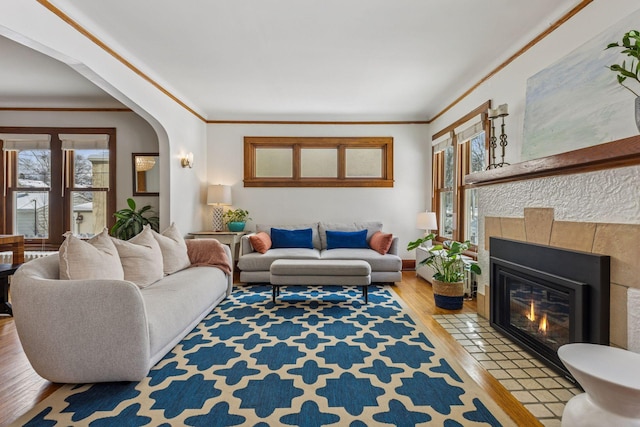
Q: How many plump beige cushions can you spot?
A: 3